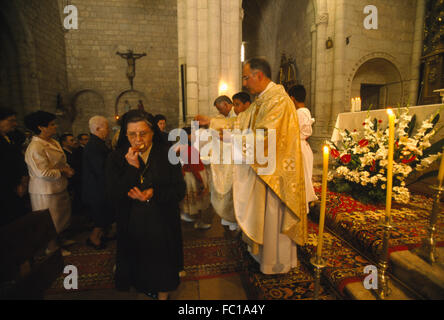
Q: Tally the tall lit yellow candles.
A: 2